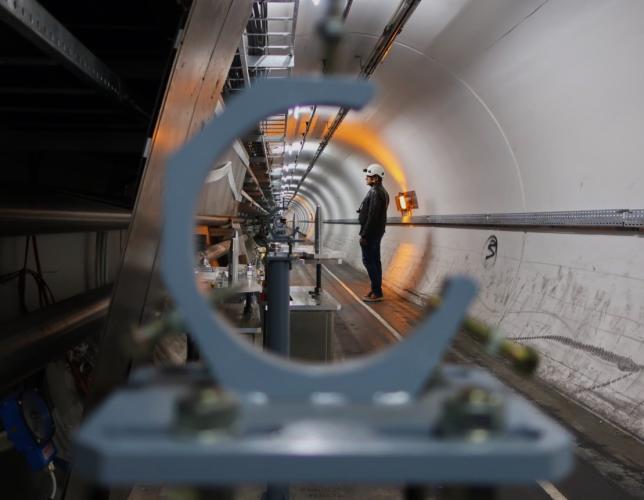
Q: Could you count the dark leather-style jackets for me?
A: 1